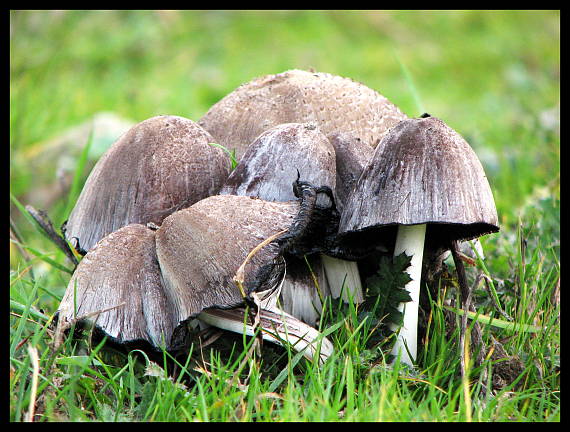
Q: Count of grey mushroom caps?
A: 7